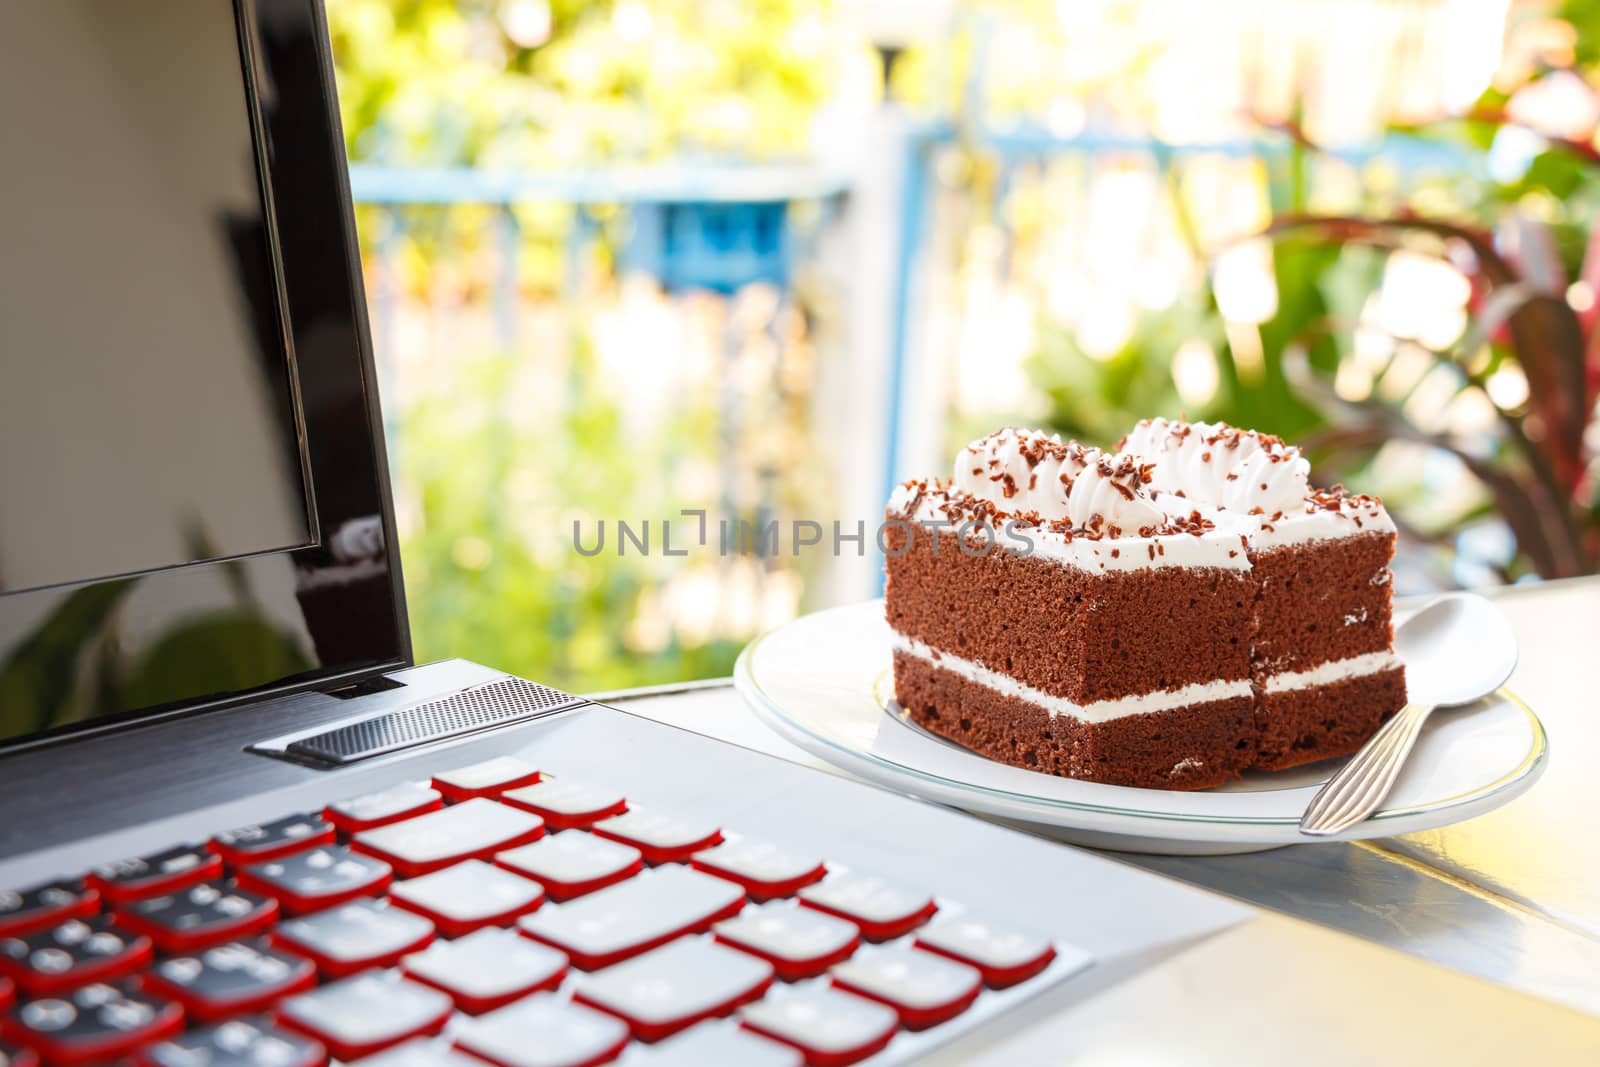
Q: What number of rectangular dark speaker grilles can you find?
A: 1